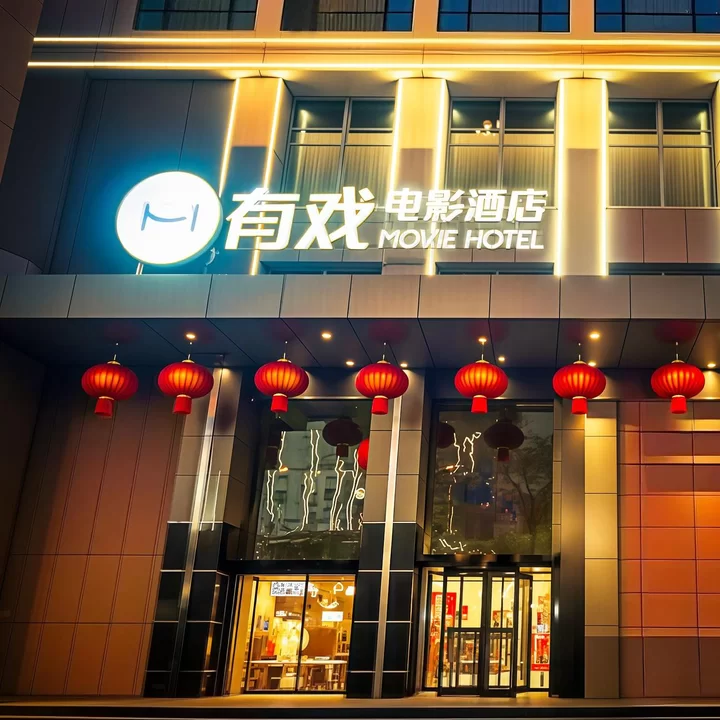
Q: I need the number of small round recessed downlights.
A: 9